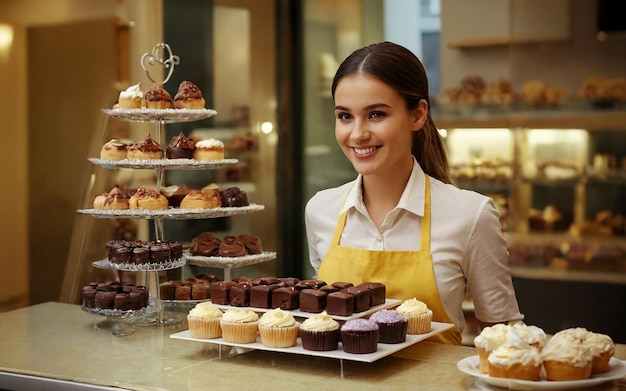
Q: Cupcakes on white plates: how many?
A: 12